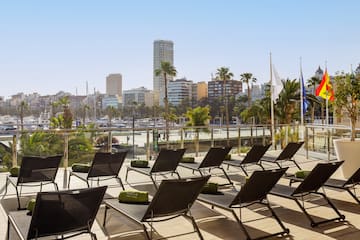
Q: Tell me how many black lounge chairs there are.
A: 11